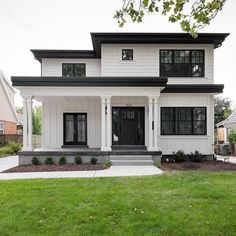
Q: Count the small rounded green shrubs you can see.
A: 5